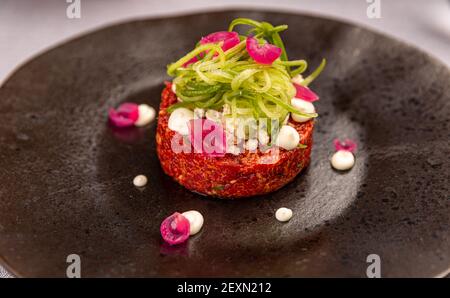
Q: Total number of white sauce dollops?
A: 8